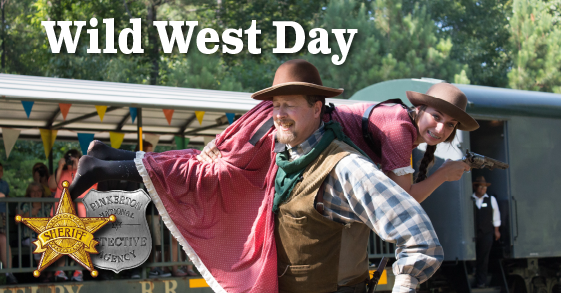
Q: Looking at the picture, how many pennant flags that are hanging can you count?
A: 14